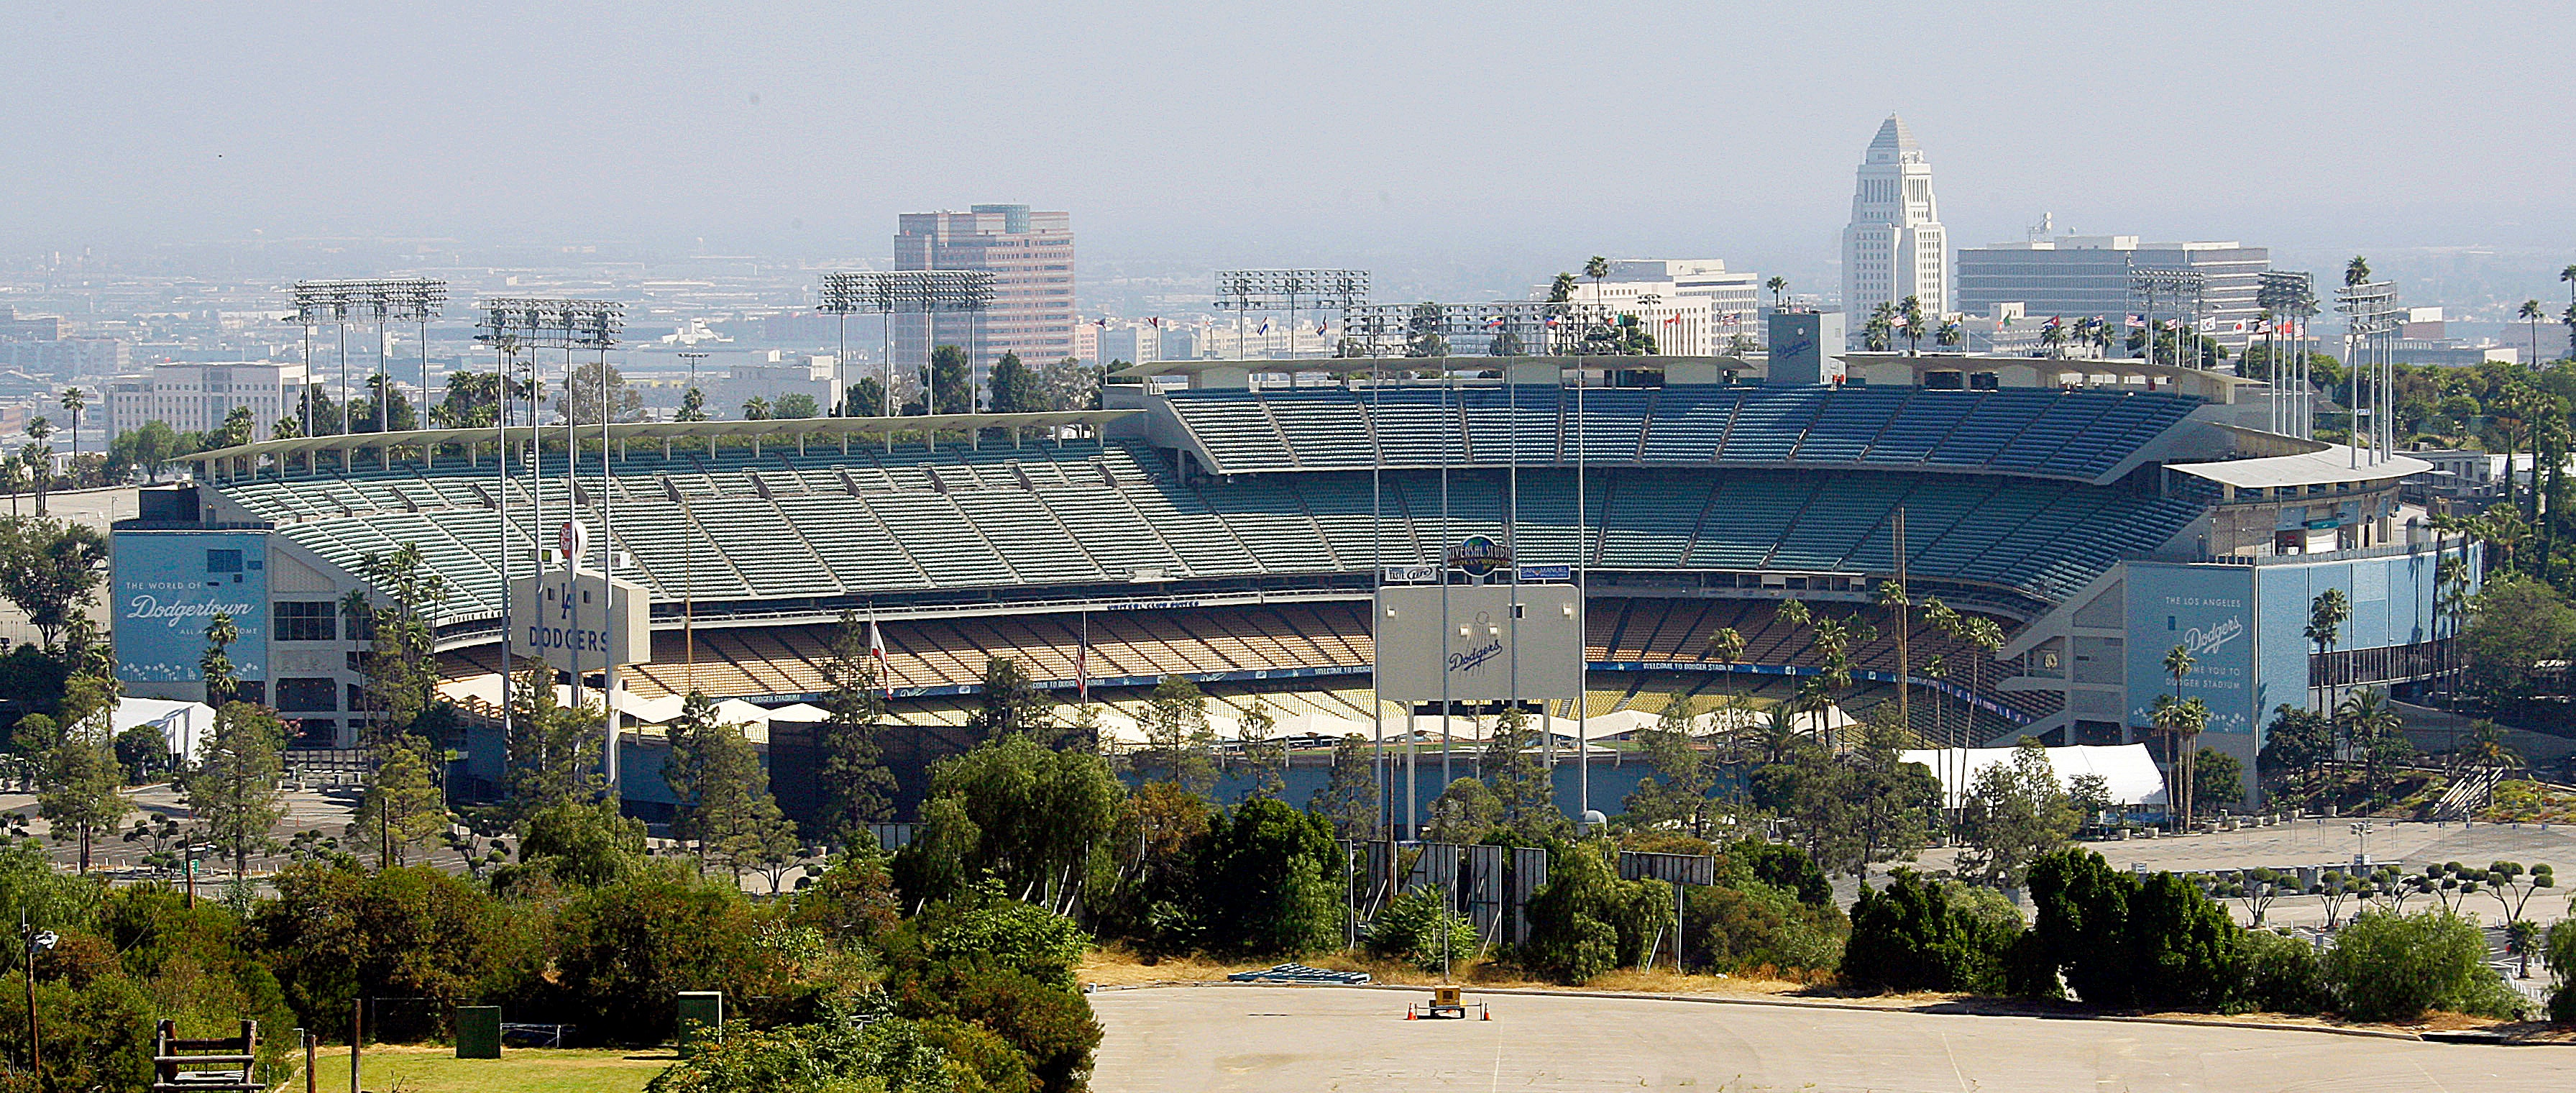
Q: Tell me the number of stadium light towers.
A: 8